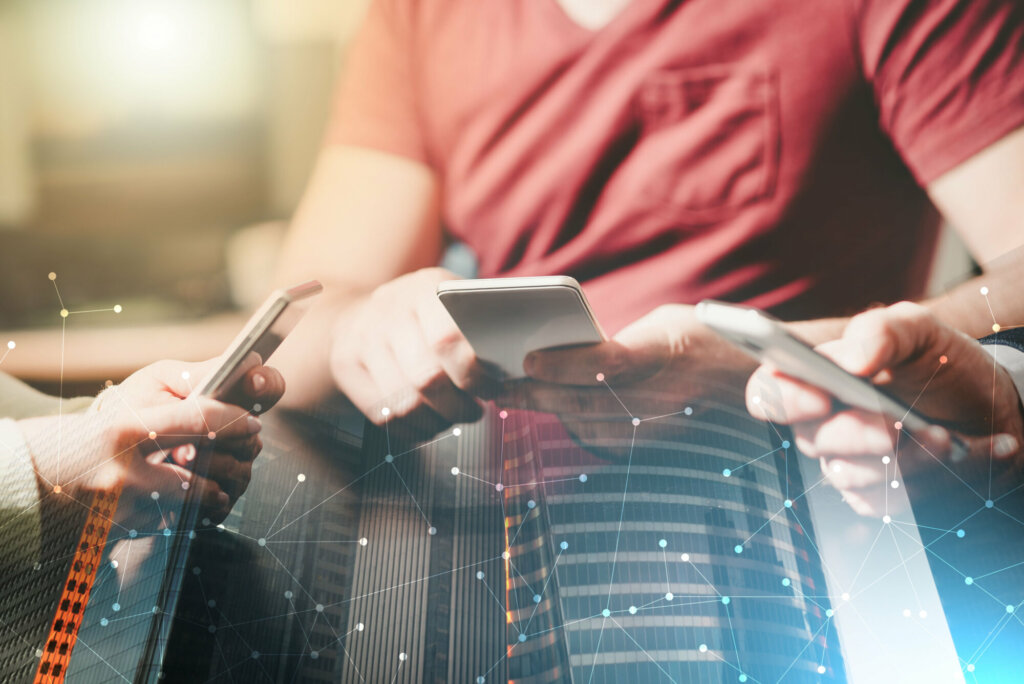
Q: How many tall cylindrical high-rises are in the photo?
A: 1